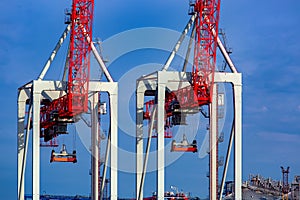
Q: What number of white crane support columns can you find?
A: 8